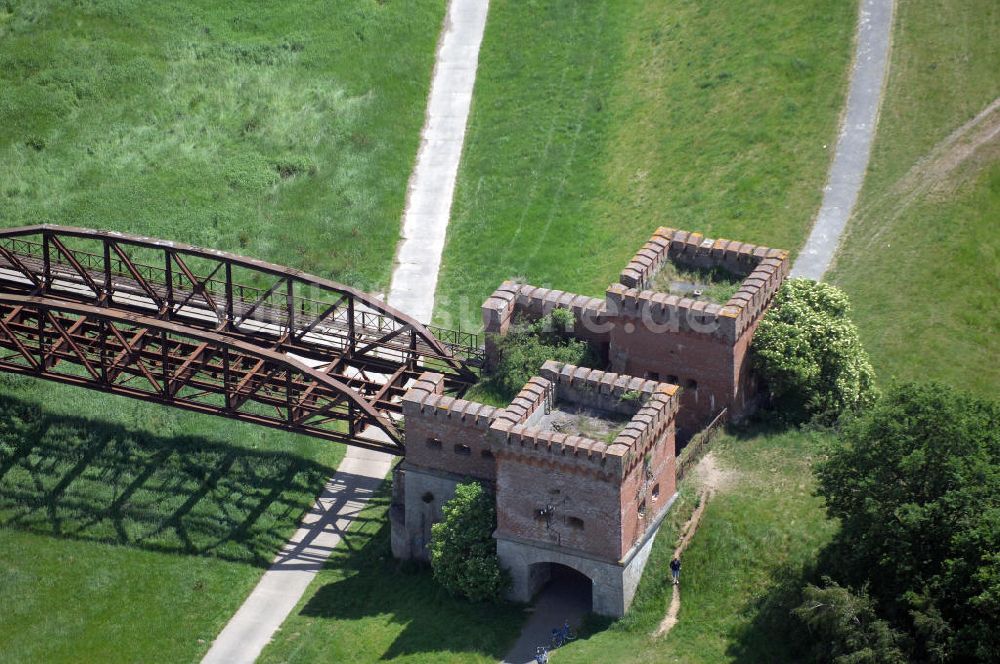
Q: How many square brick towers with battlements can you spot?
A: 2